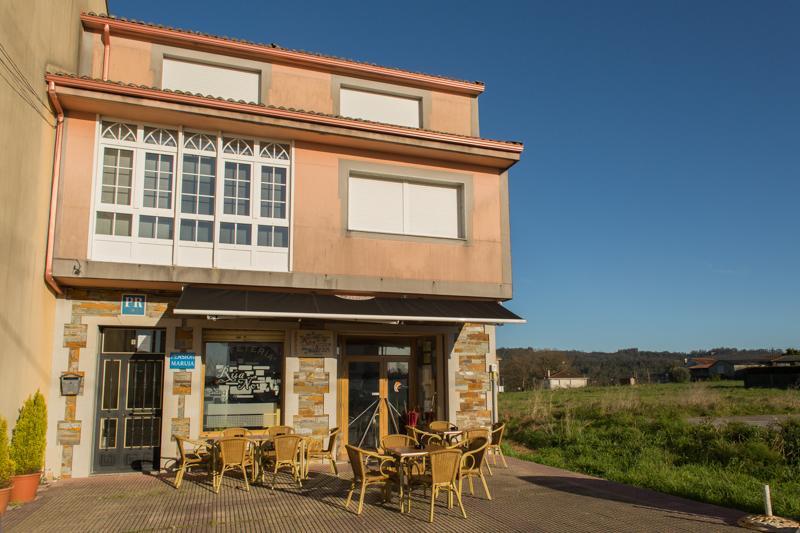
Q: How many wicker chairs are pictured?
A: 14